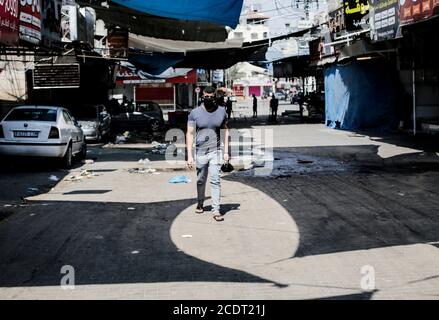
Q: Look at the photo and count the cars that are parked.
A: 3